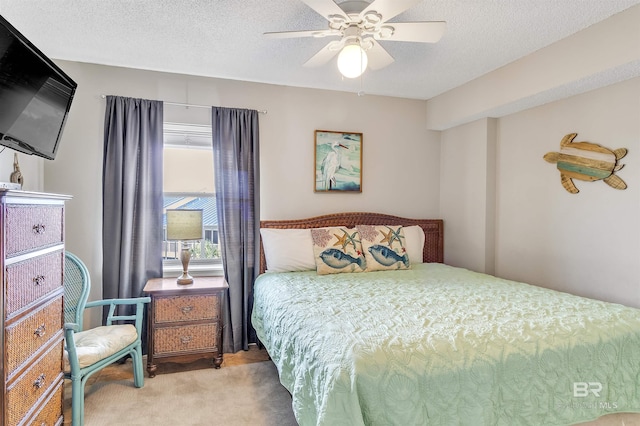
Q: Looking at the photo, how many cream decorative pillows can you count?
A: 2